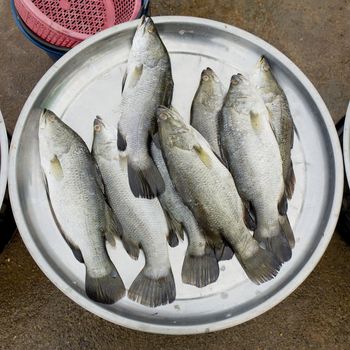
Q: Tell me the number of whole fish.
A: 8